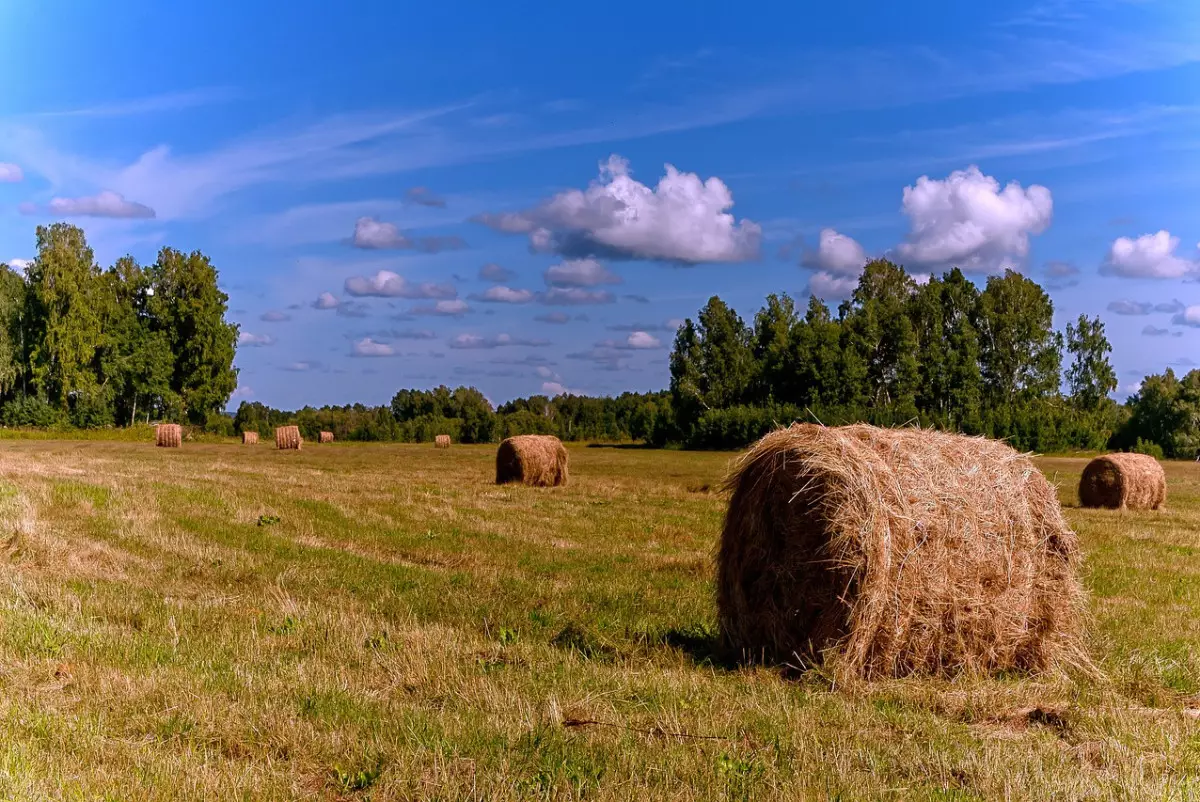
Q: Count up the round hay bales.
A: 8